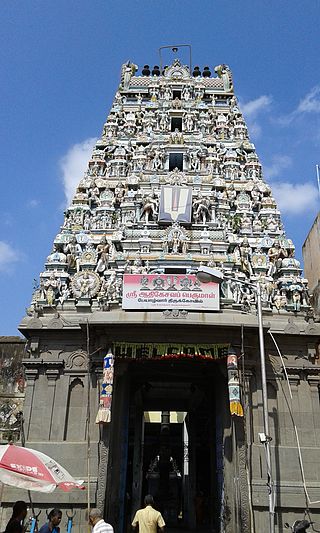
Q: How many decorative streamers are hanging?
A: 2